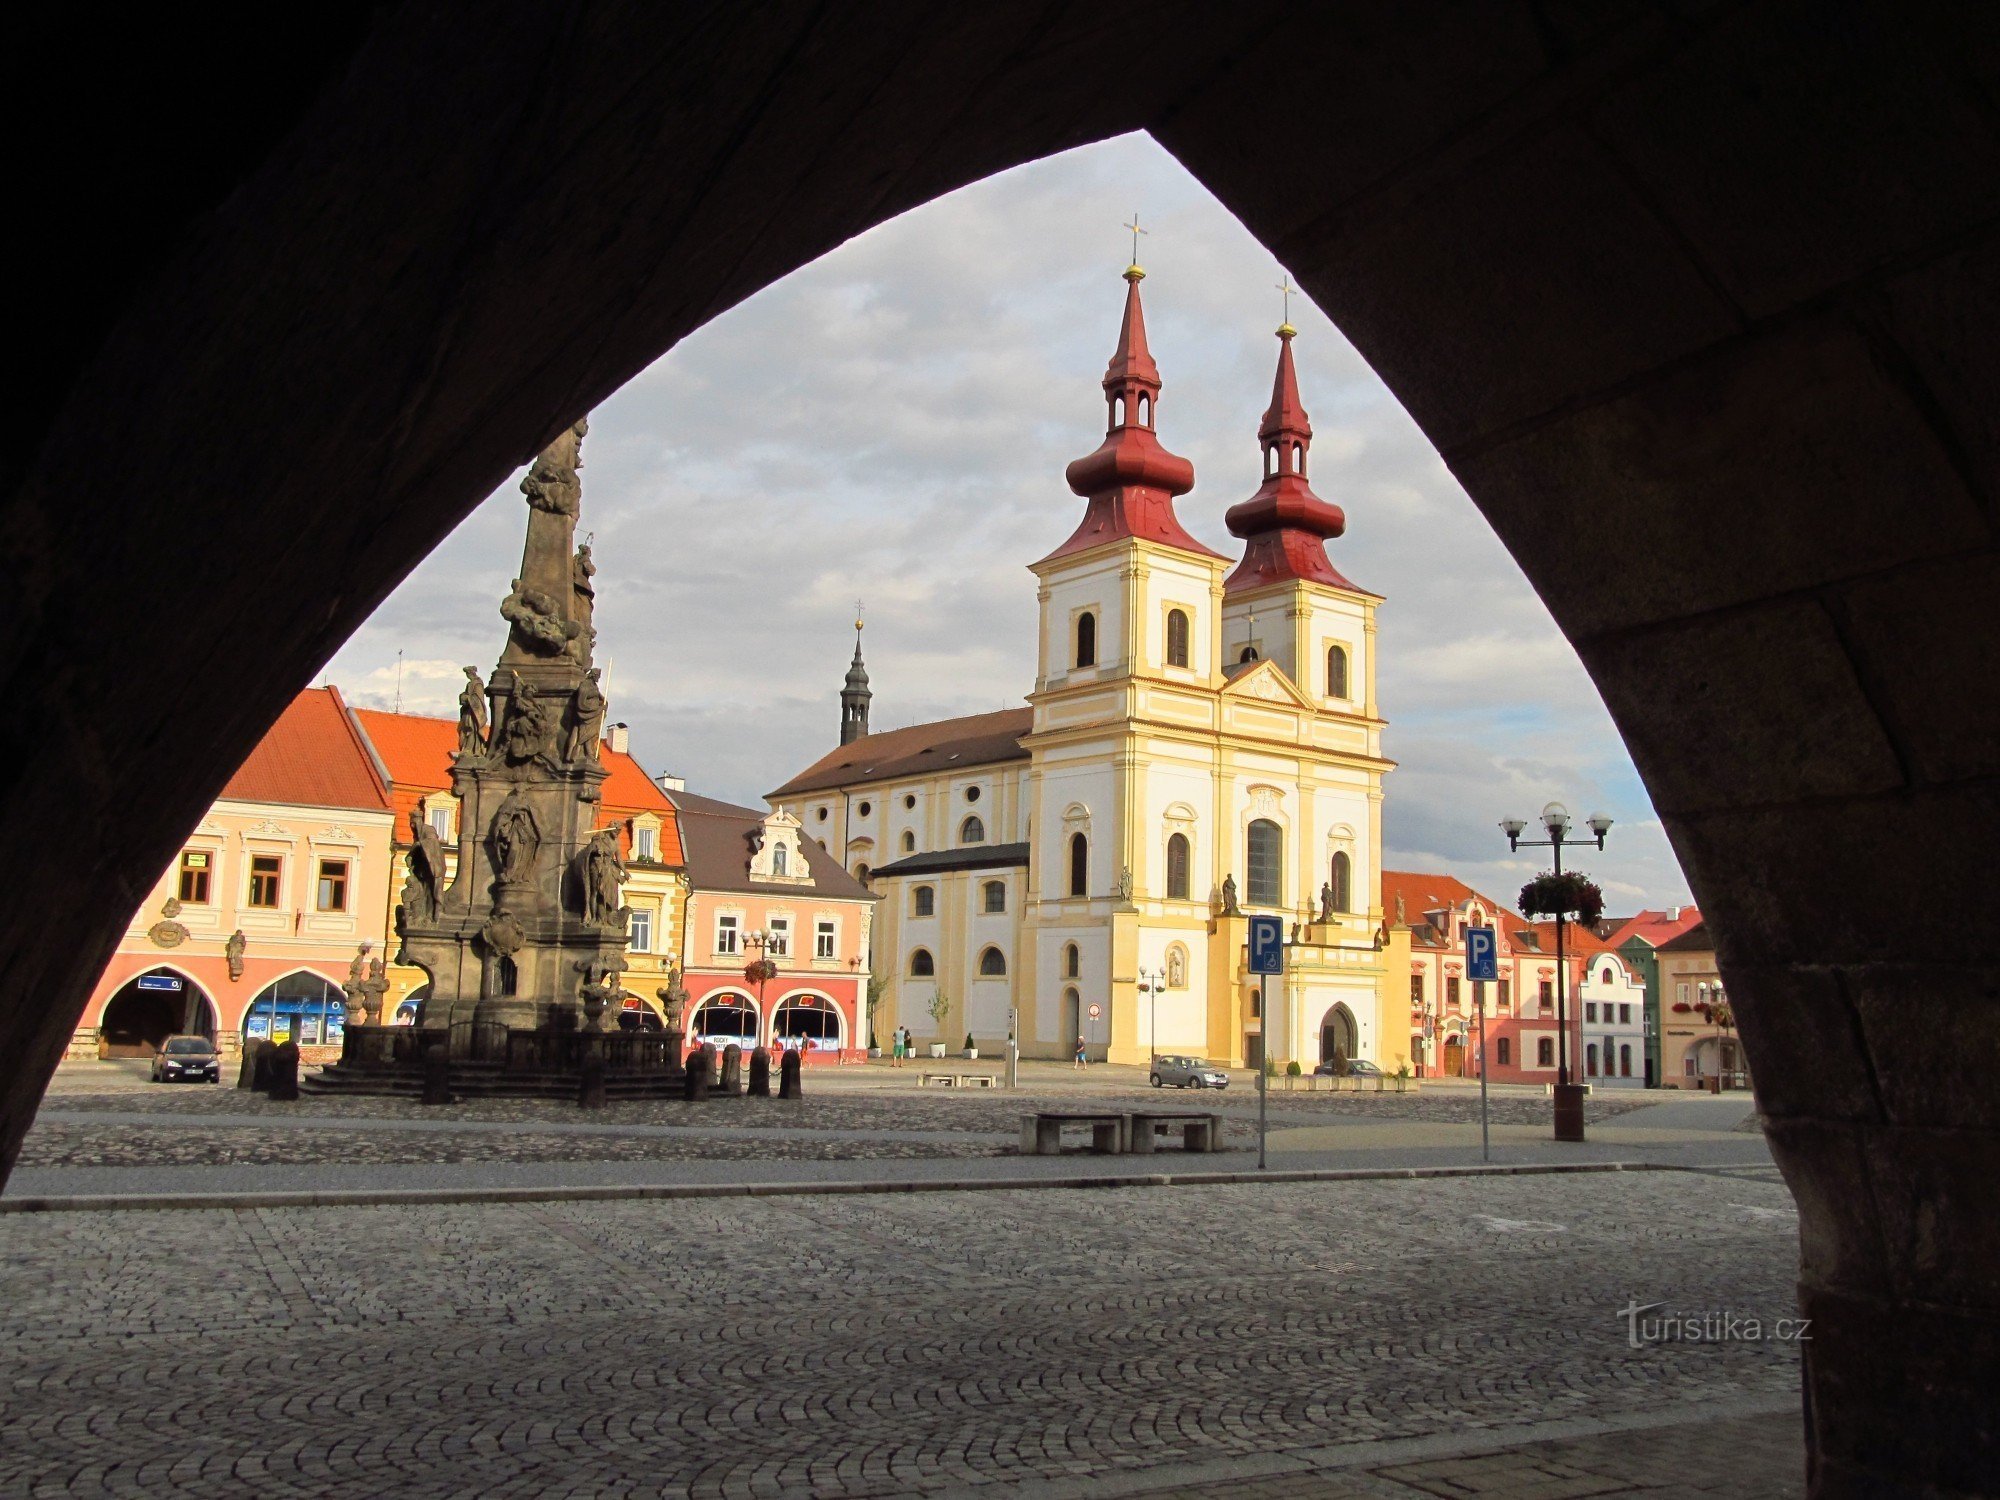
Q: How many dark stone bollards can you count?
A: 10